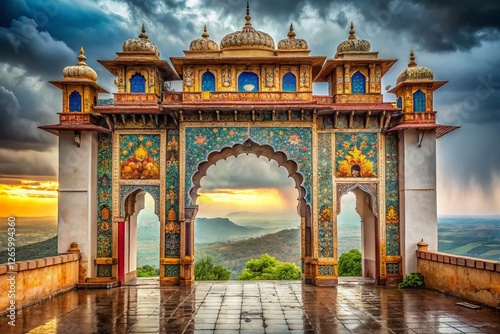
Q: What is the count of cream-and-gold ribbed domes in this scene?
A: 7